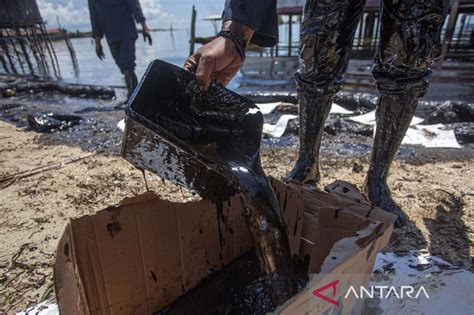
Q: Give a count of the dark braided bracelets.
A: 1